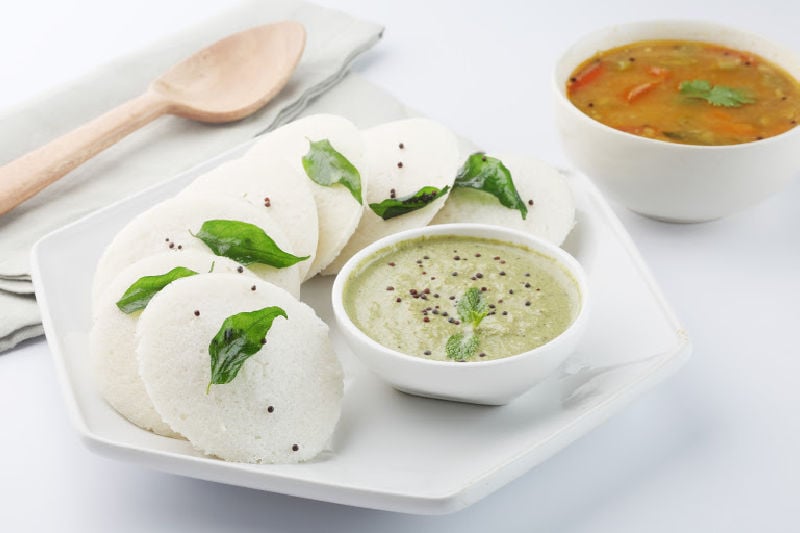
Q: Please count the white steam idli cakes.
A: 7